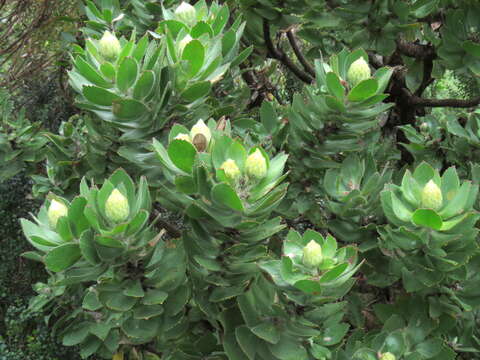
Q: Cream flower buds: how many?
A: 13